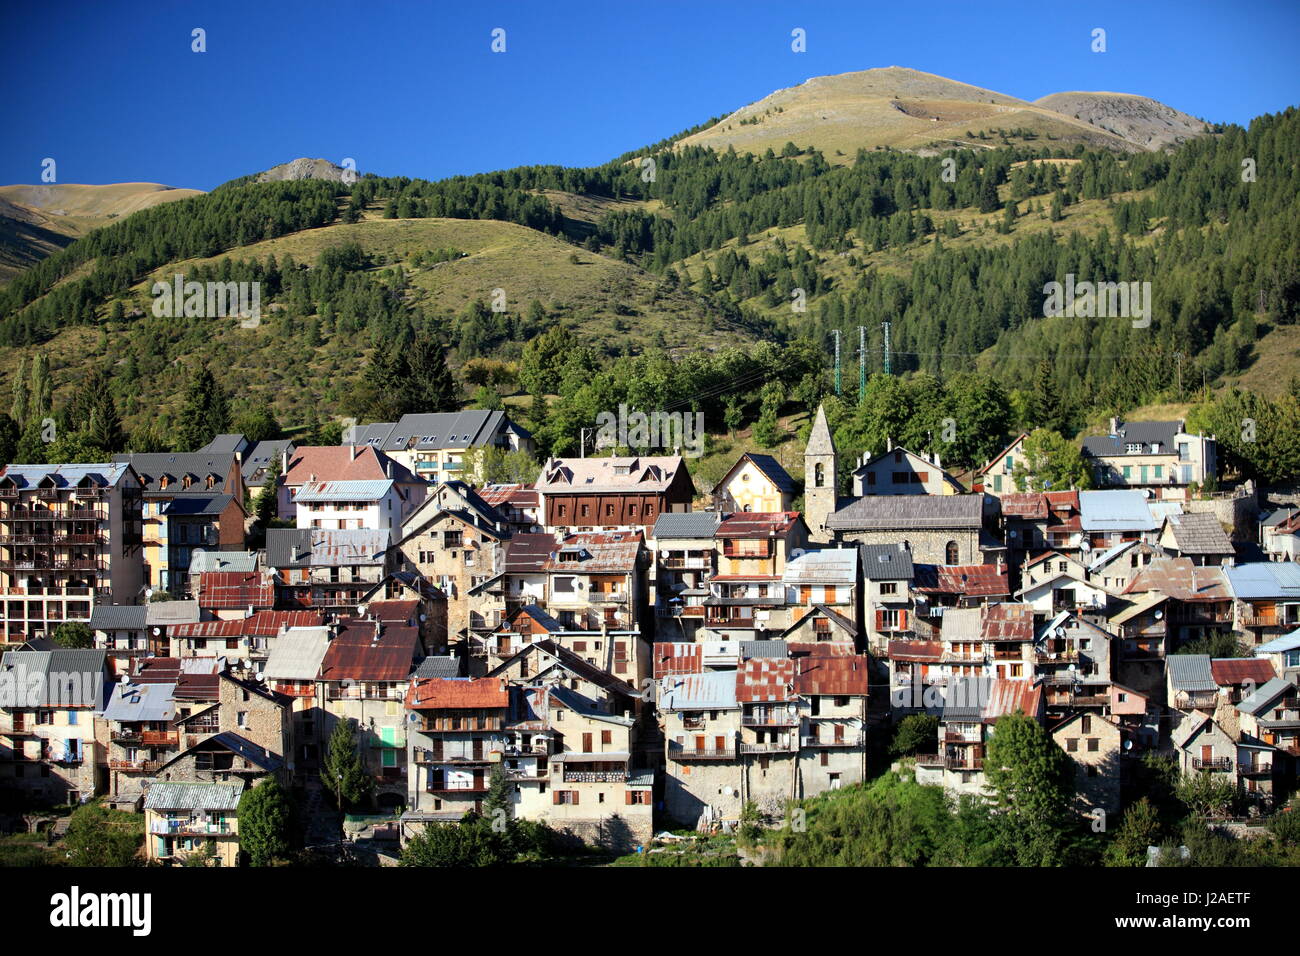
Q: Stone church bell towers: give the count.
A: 1